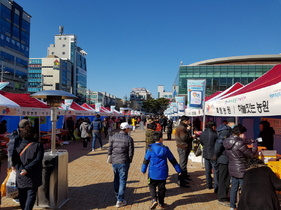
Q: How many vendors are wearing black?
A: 1